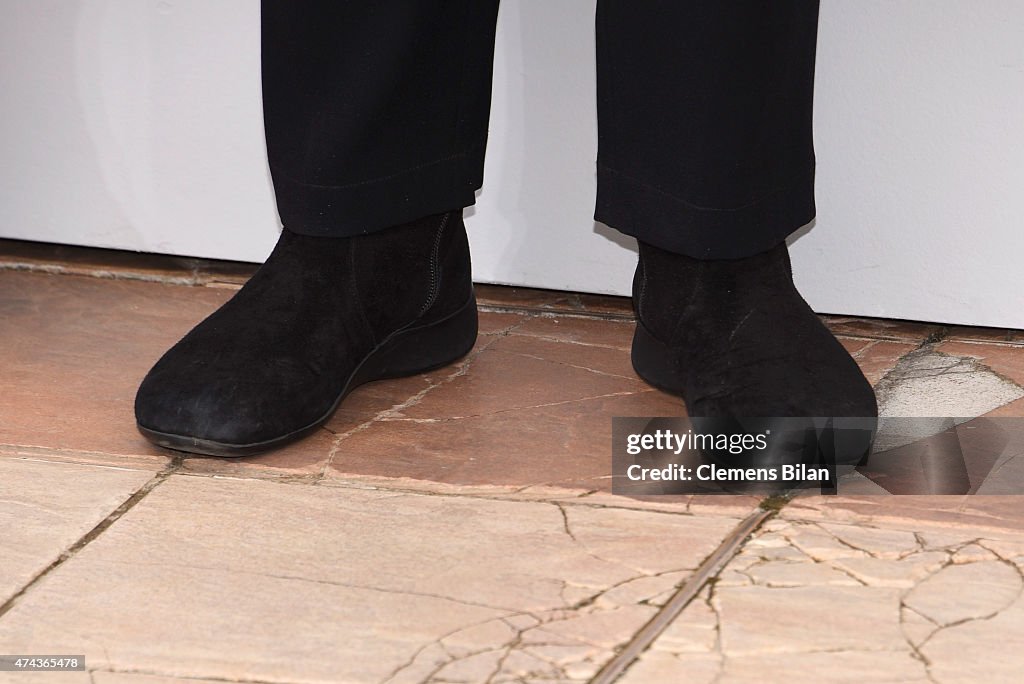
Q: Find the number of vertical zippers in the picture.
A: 2